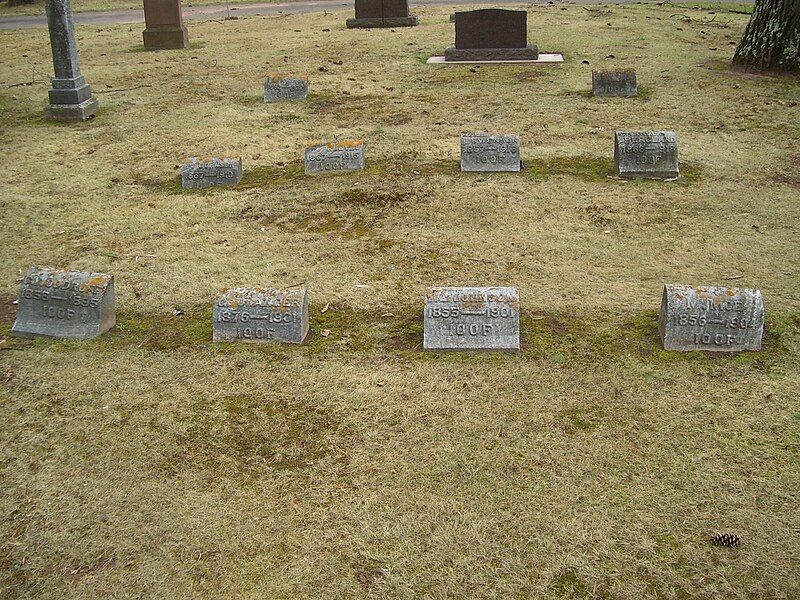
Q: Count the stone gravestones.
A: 14